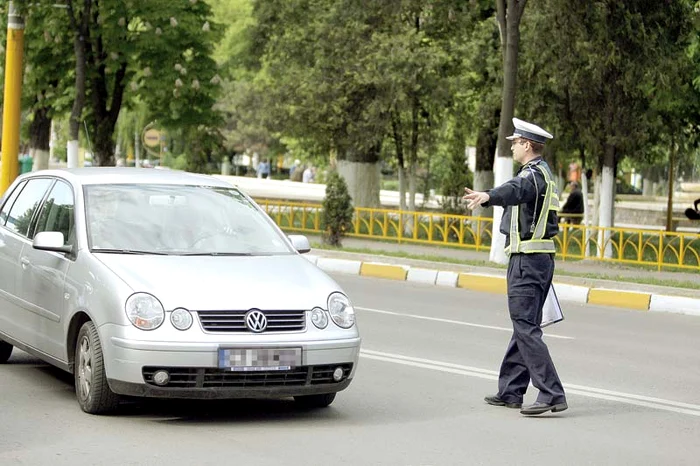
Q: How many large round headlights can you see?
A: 2